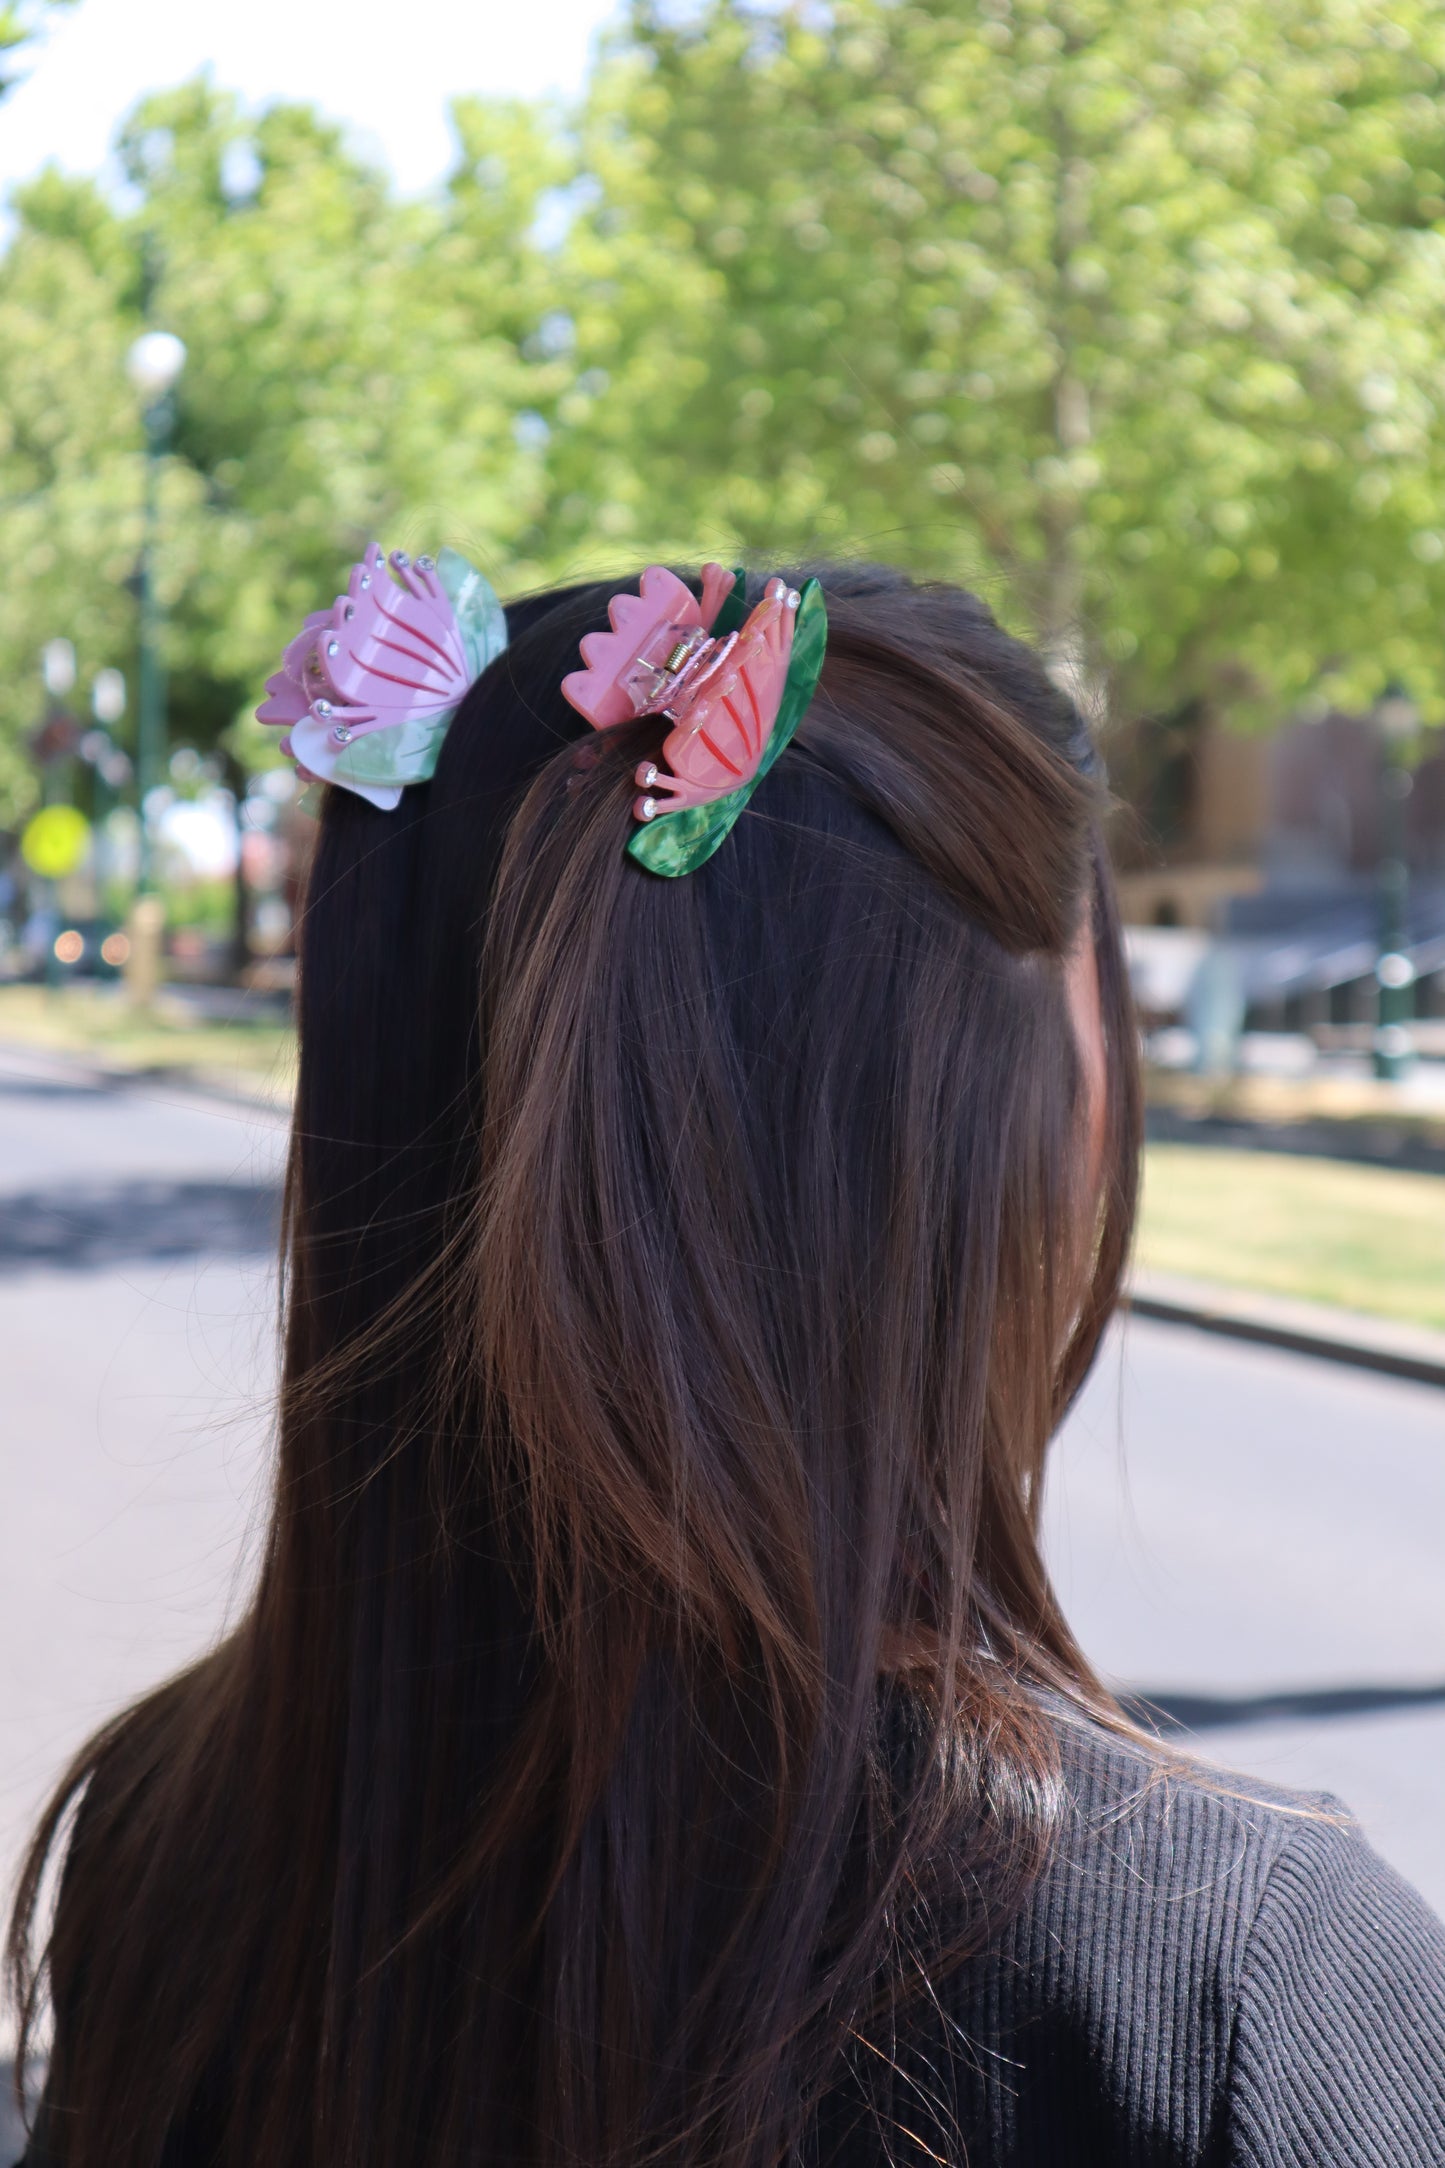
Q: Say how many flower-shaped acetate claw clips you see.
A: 2